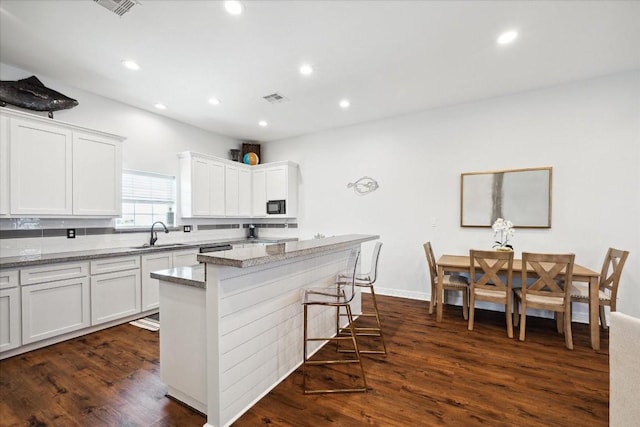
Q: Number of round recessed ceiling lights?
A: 8